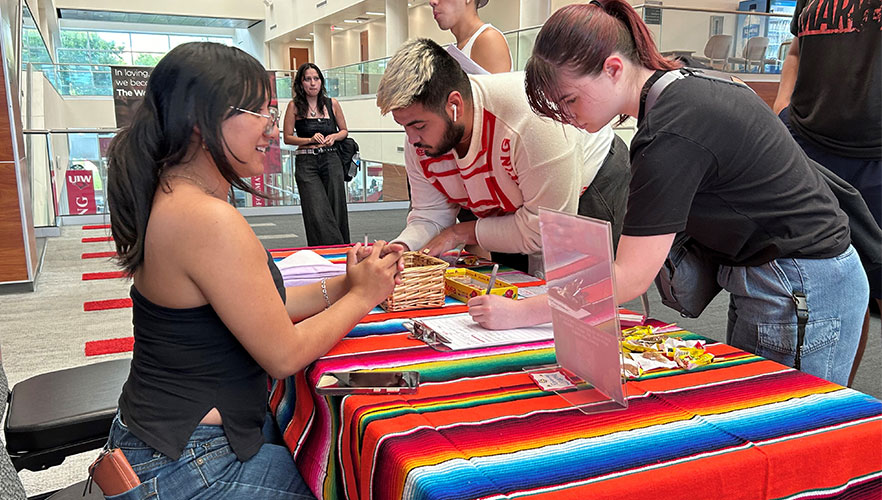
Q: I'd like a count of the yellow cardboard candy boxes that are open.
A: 1